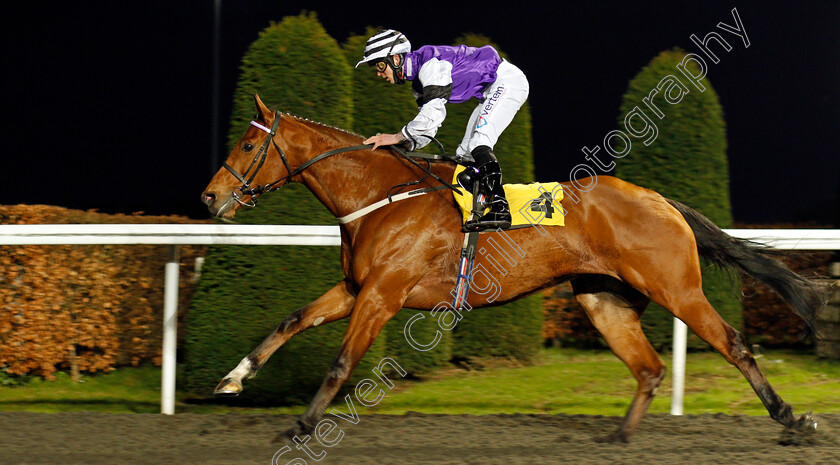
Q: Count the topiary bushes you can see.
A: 4